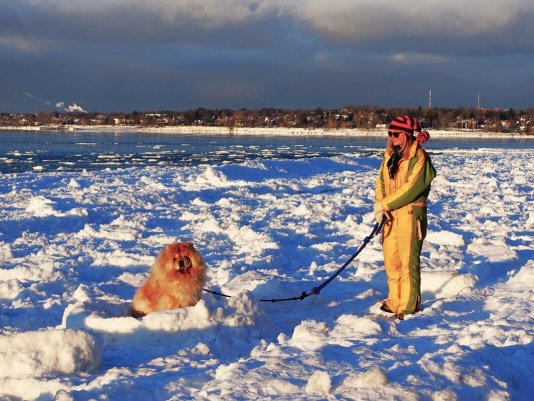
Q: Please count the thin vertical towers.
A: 2